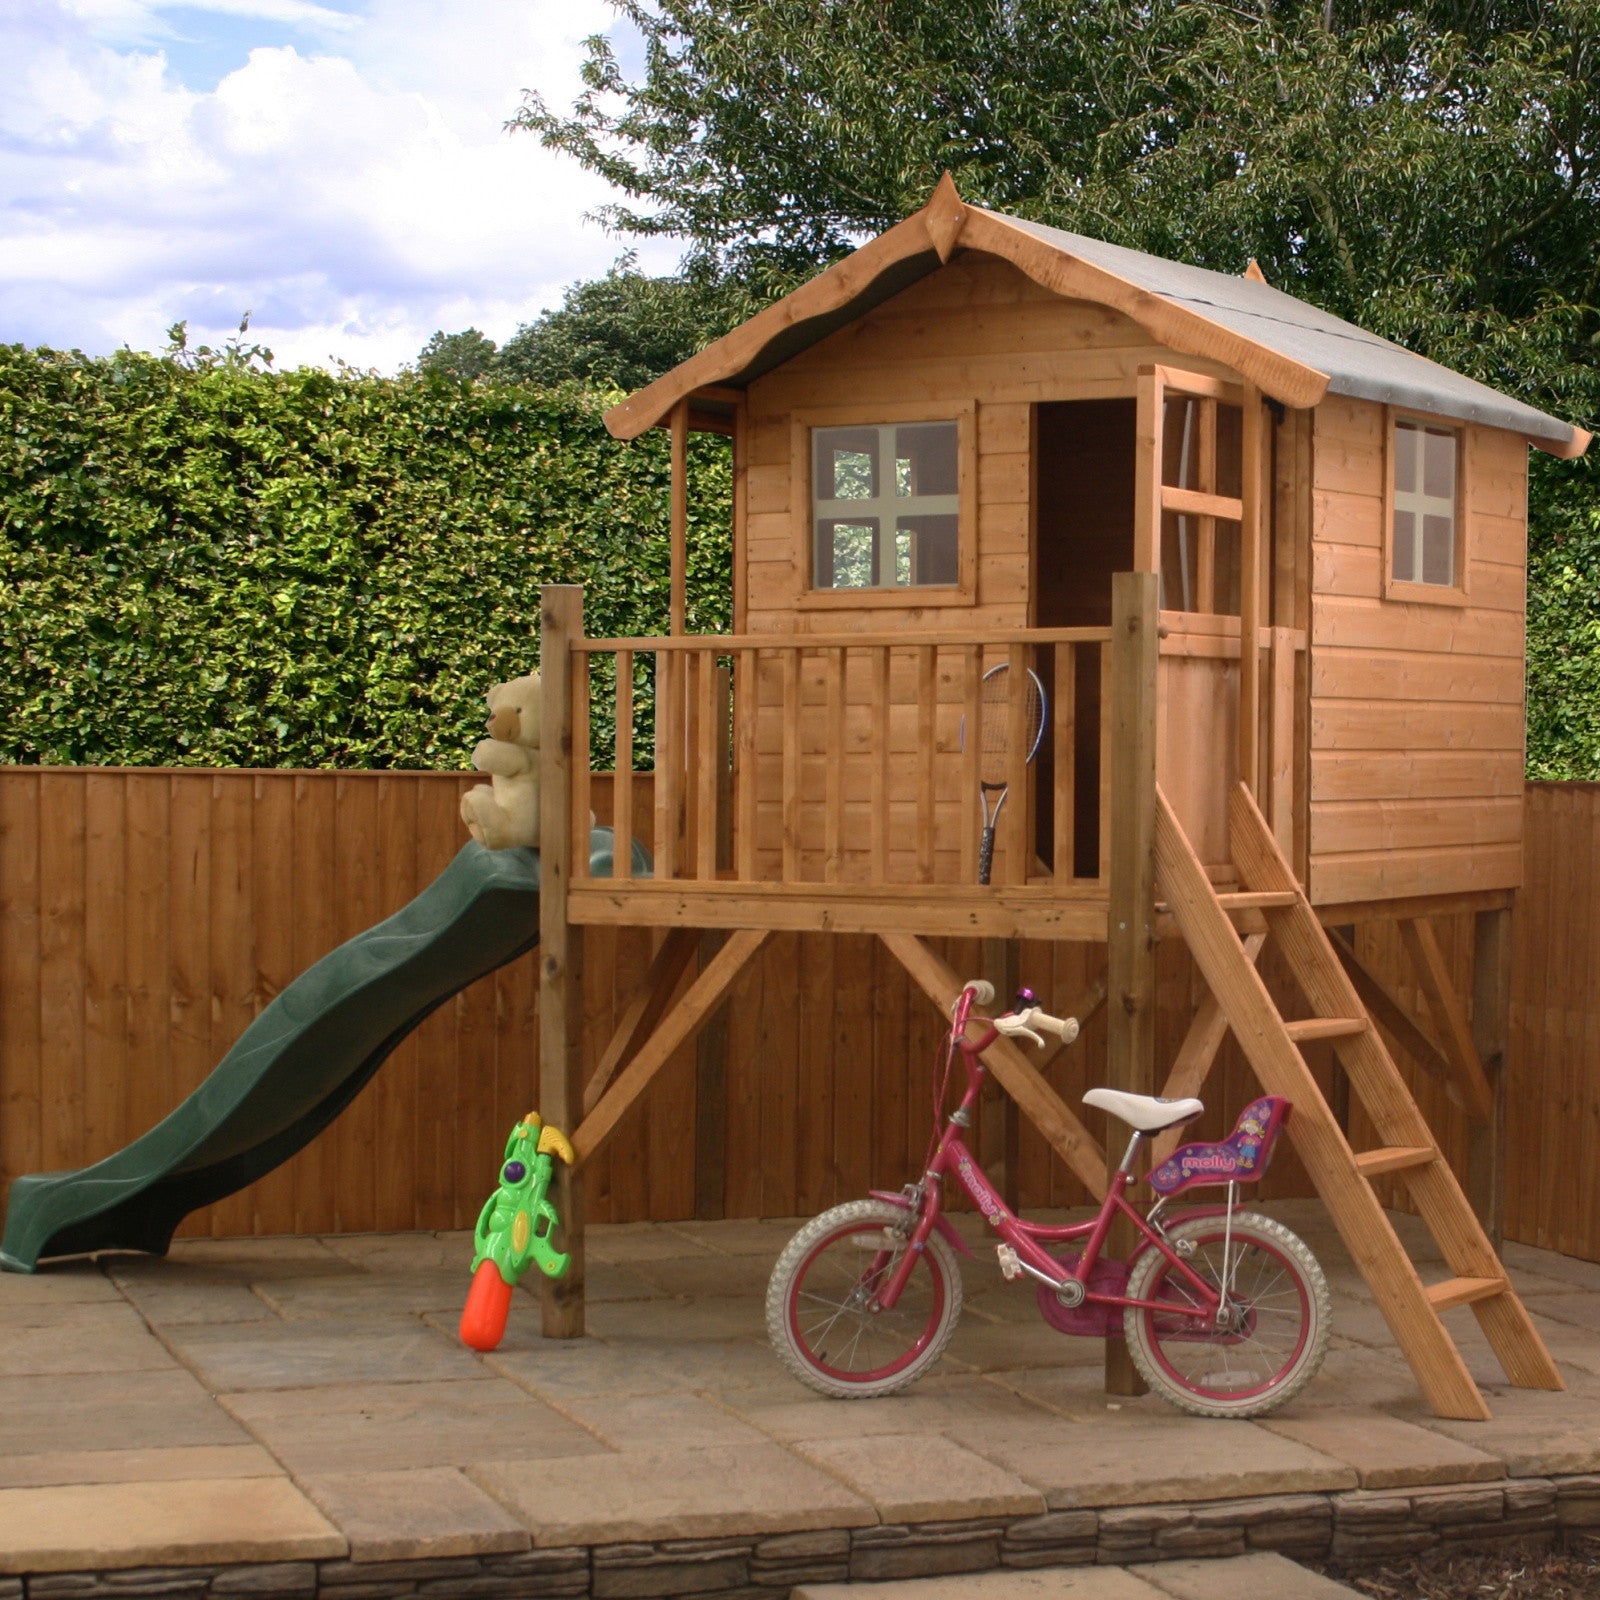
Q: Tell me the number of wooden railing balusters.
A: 13